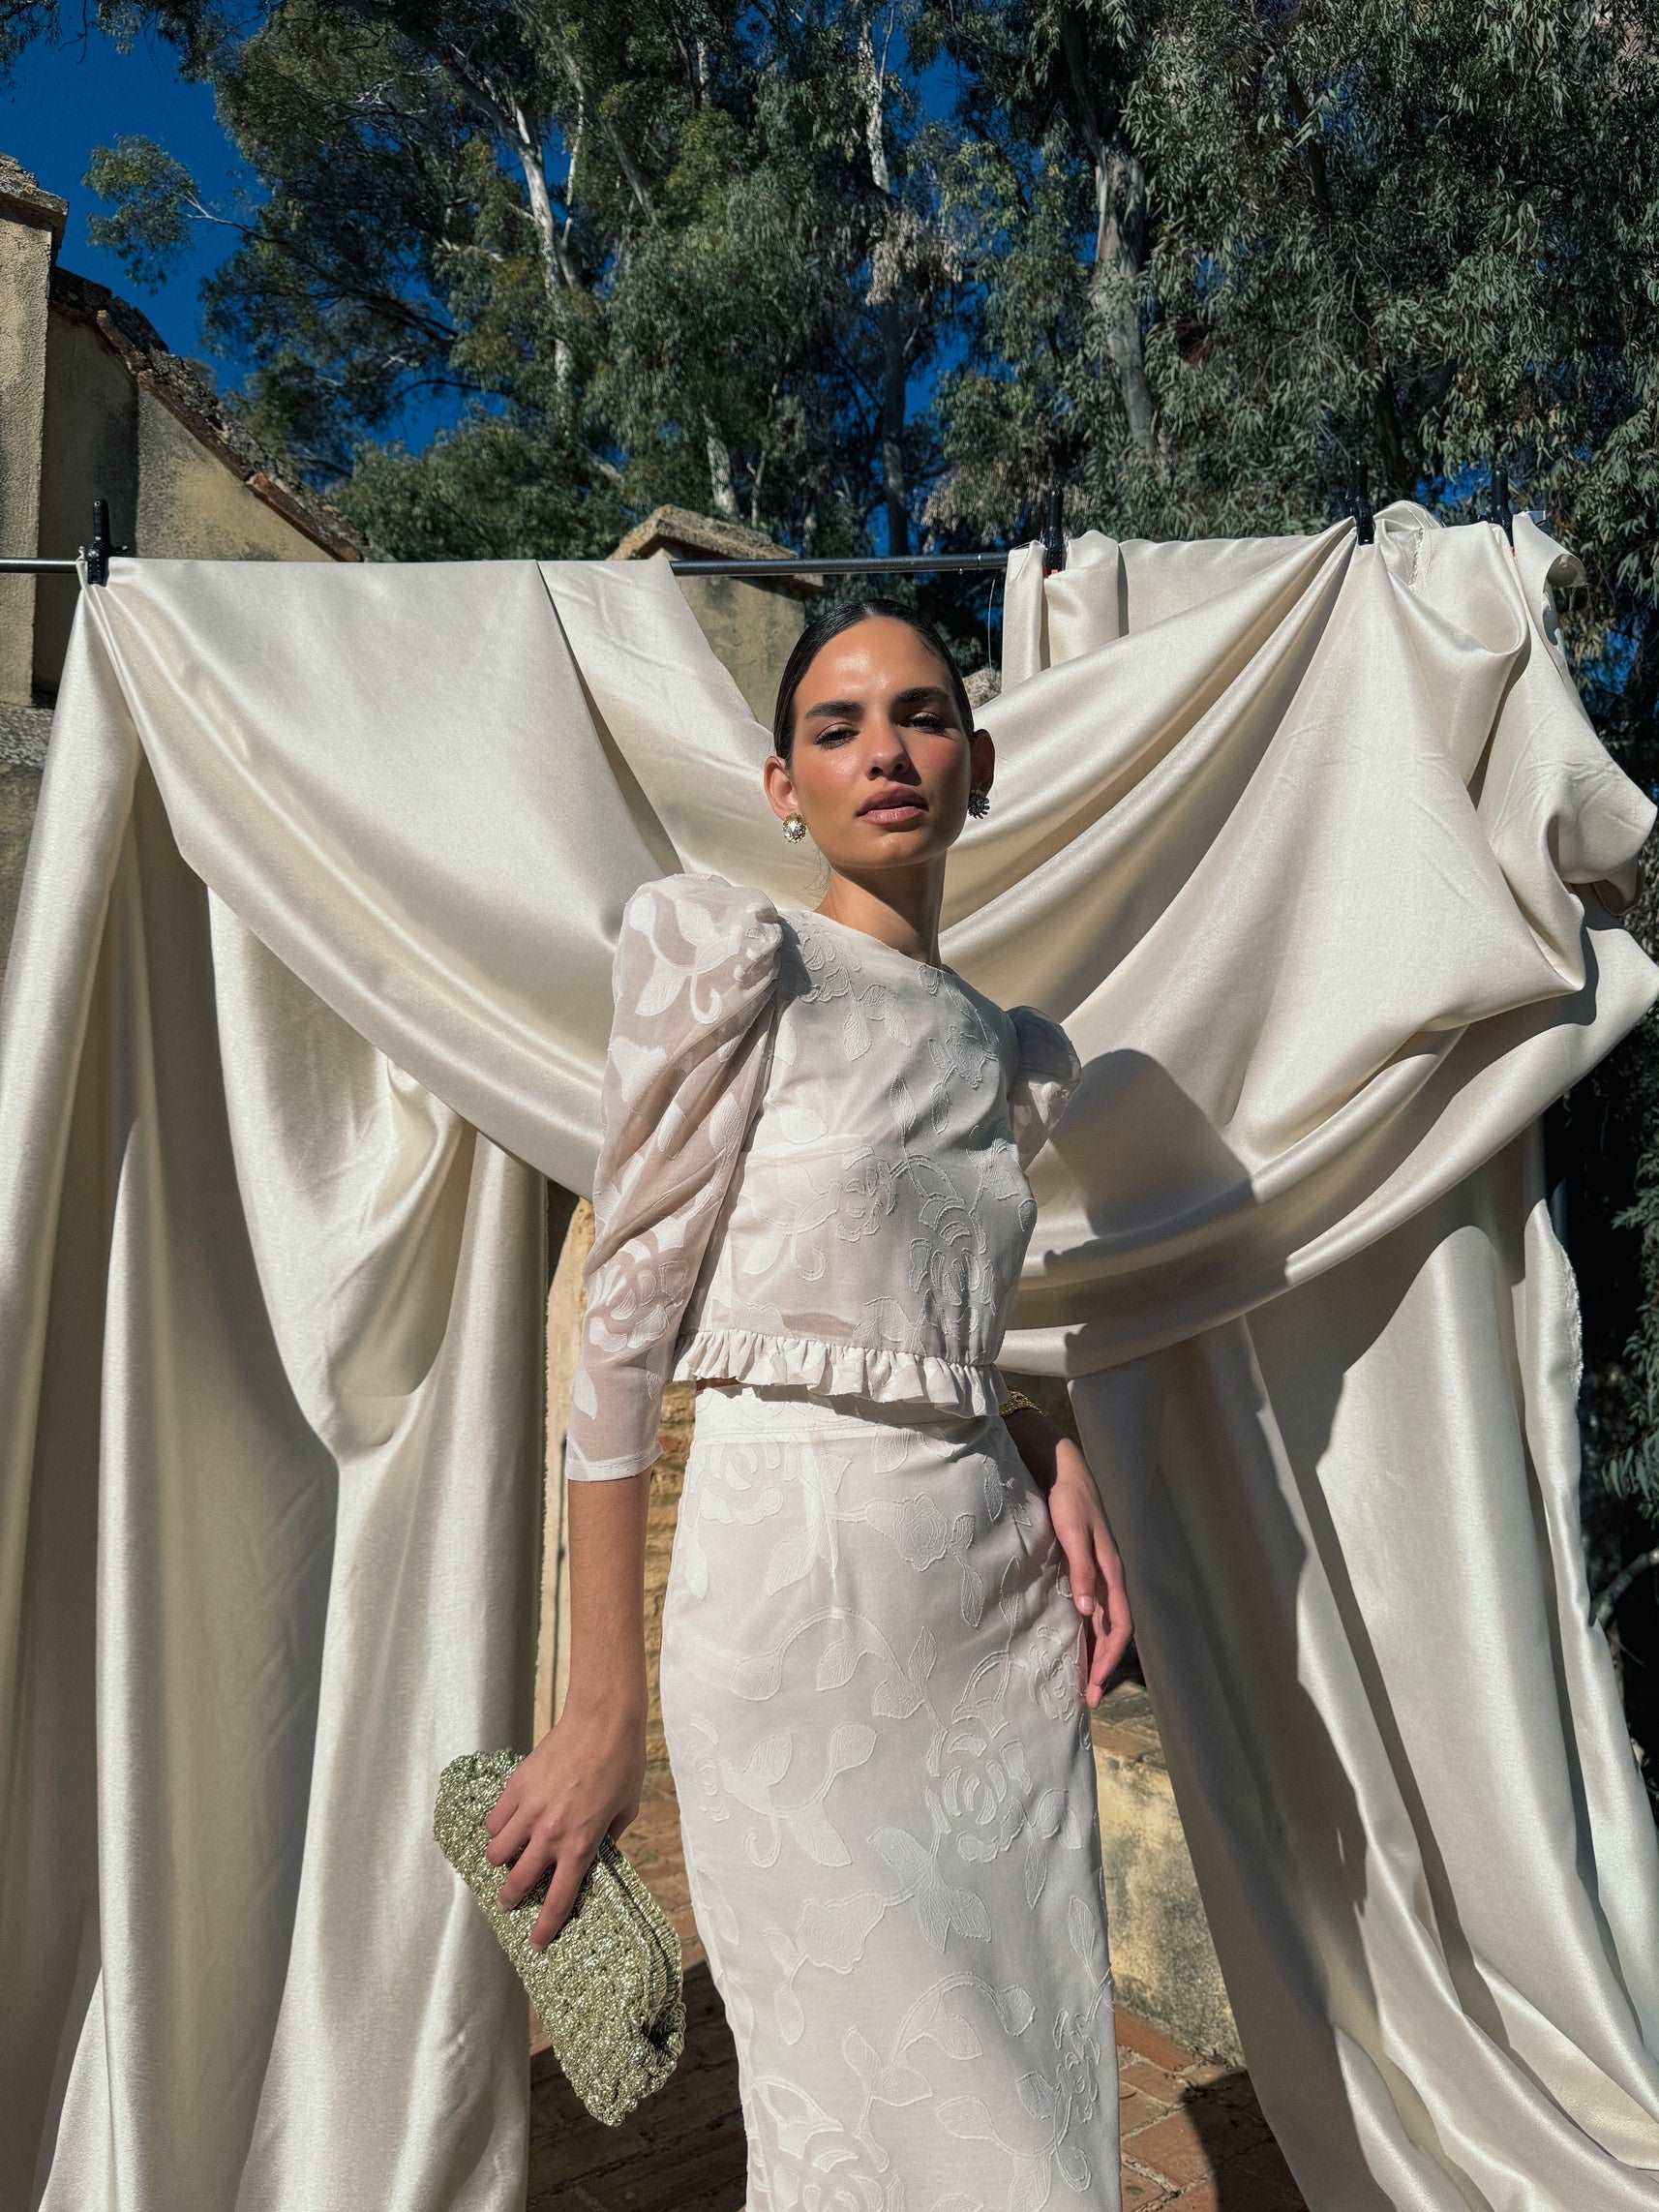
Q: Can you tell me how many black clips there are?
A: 4